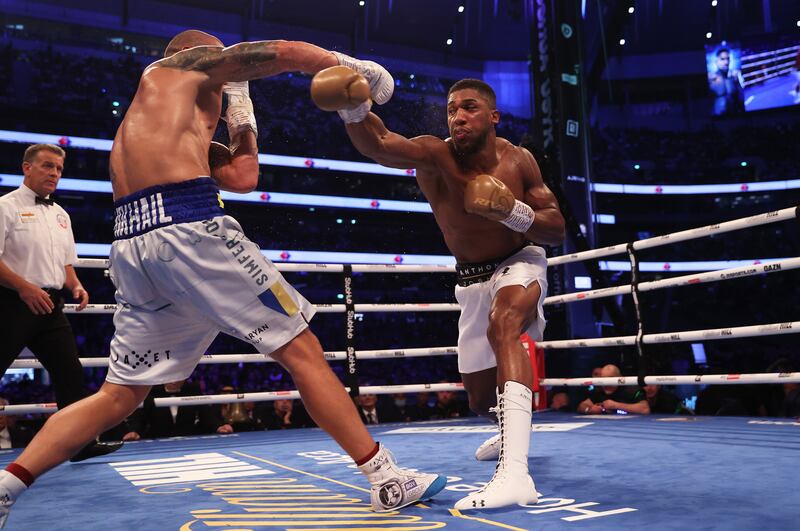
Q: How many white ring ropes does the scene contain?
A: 4